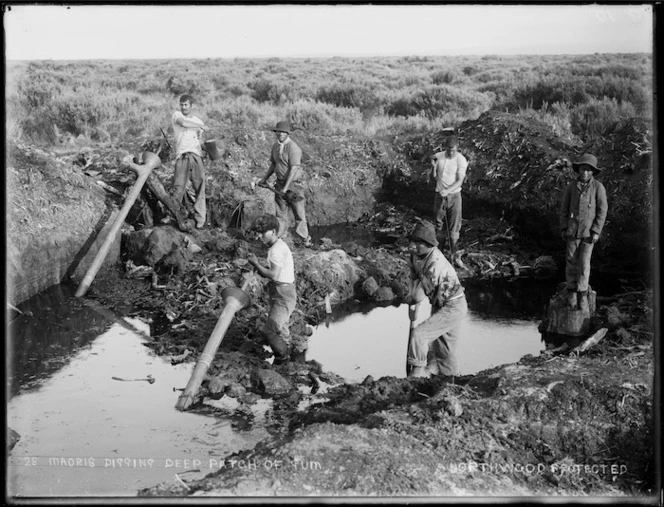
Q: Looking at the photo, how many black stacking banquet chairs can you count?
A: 0